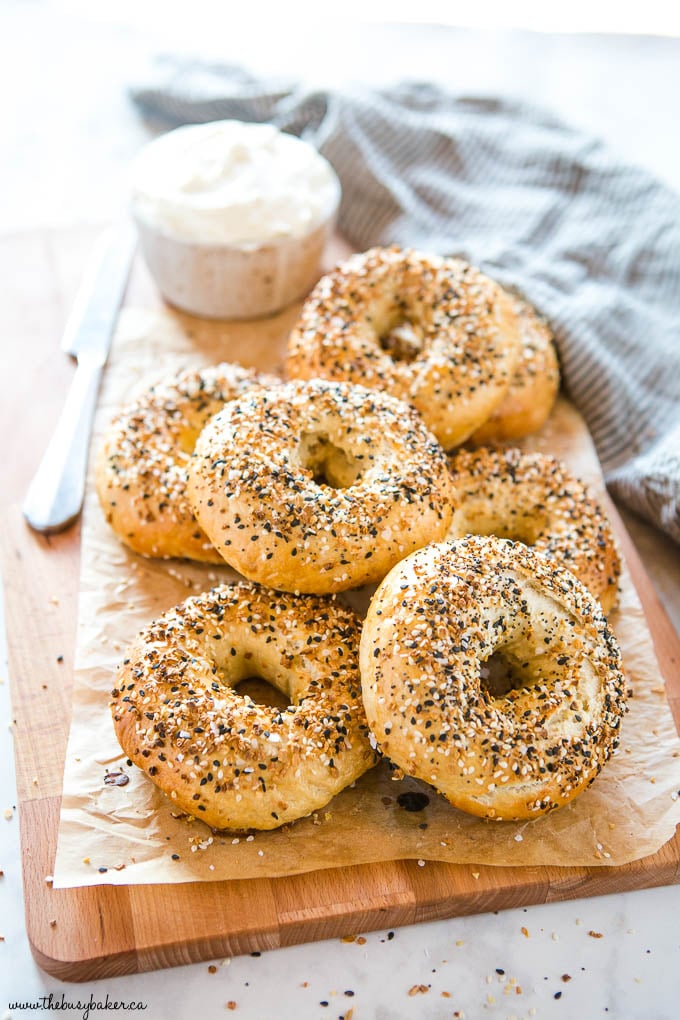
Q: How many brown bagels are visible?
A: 7